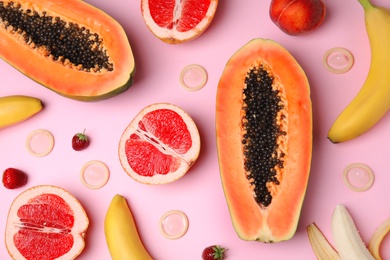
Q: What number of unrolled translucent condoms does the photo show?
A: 6